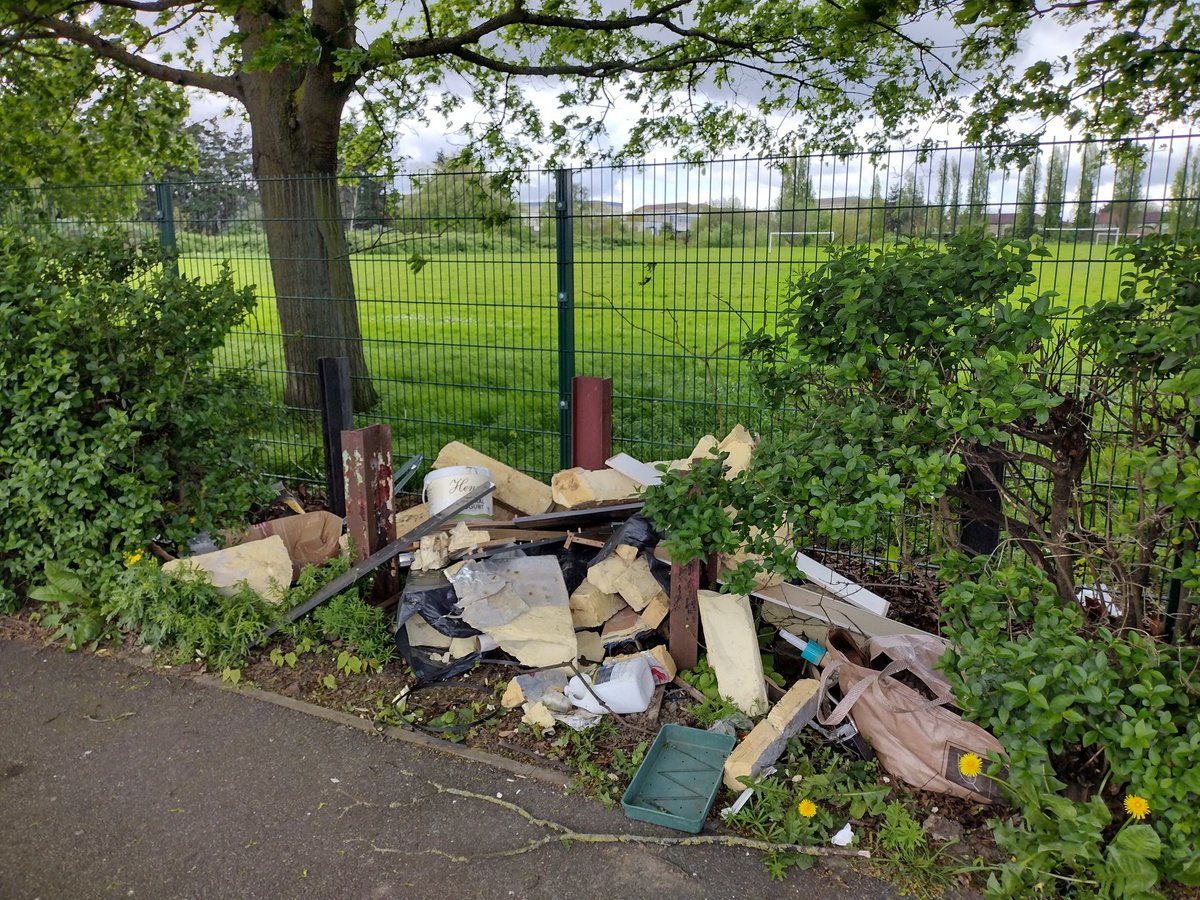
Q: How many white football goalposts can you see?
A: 3